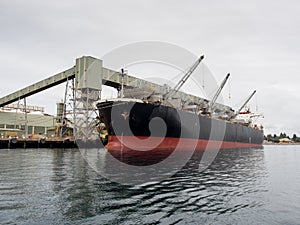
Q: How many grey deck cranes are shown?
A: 3